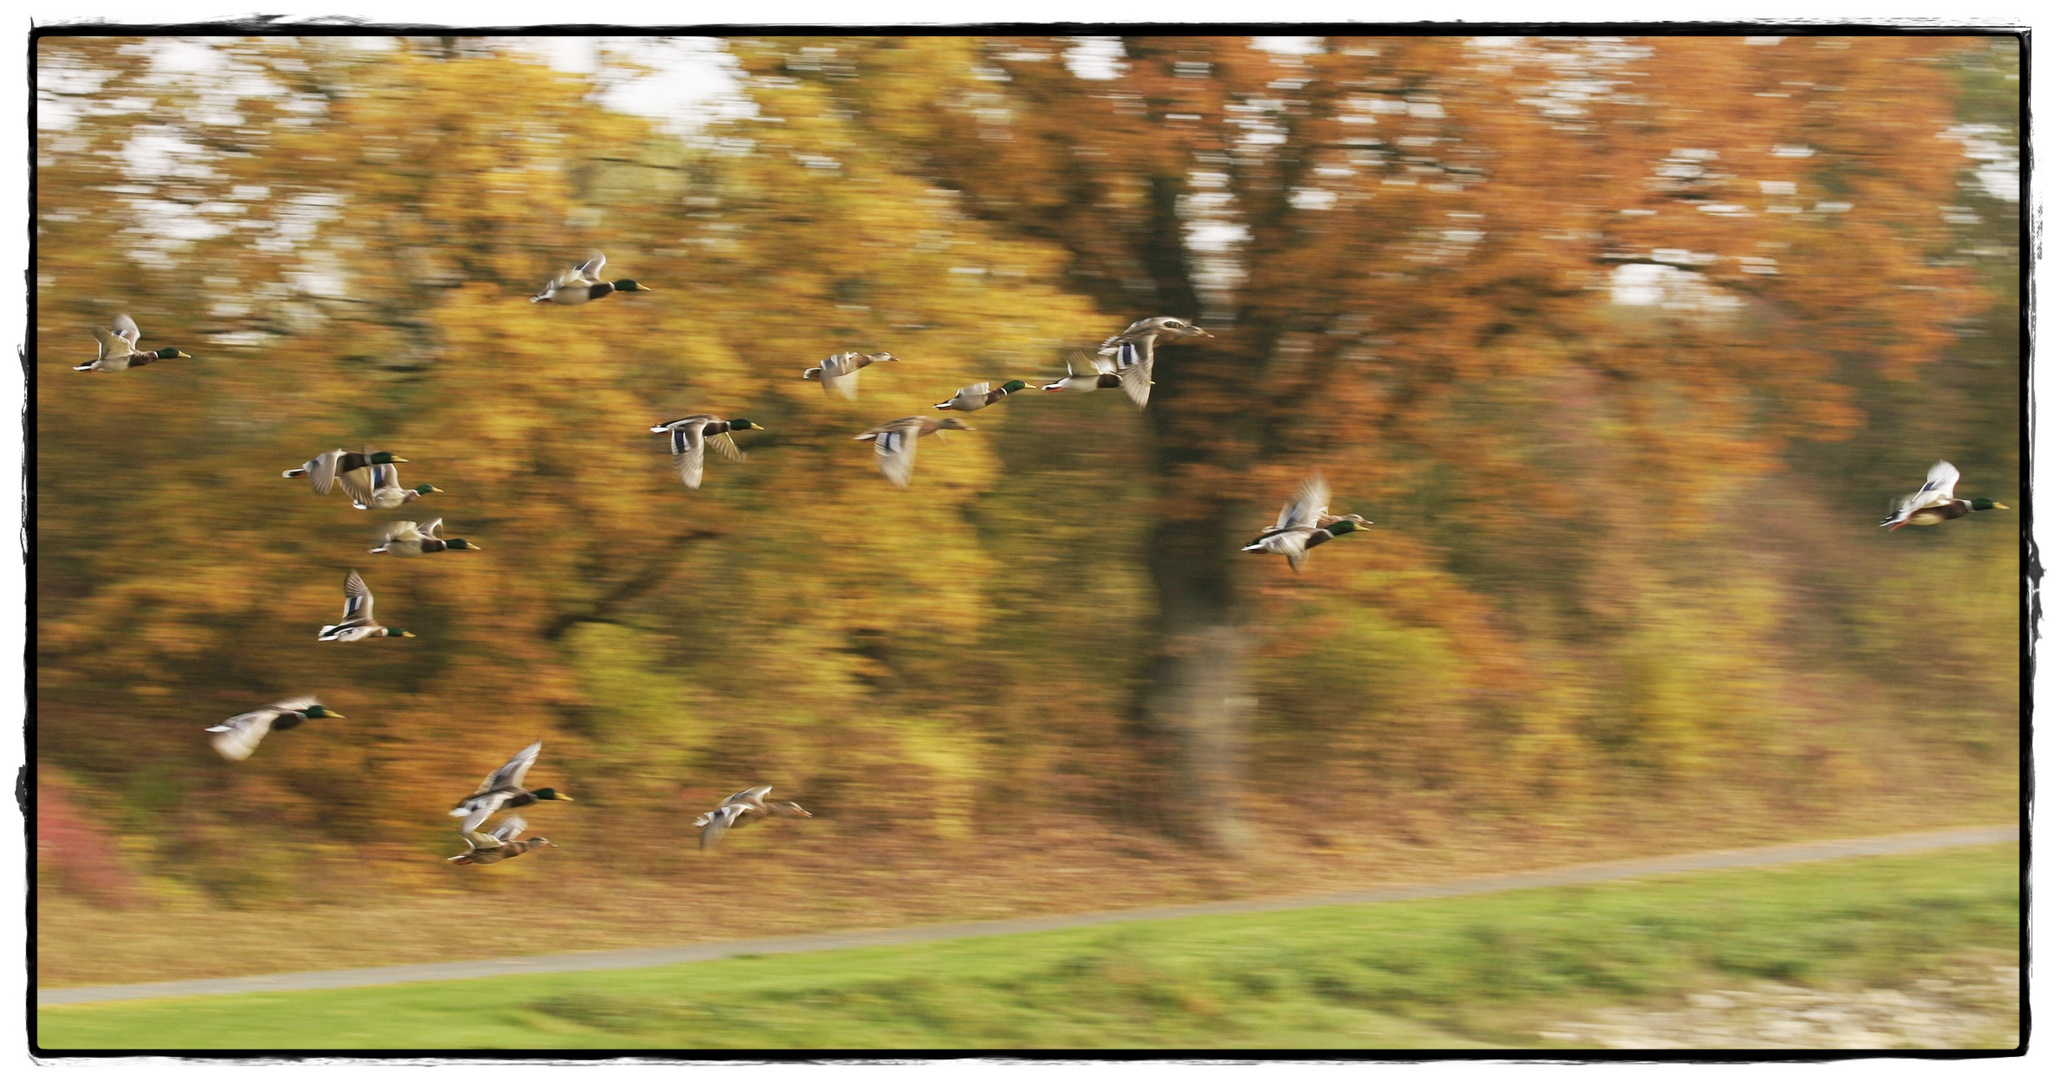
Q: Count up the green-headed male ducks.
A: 12